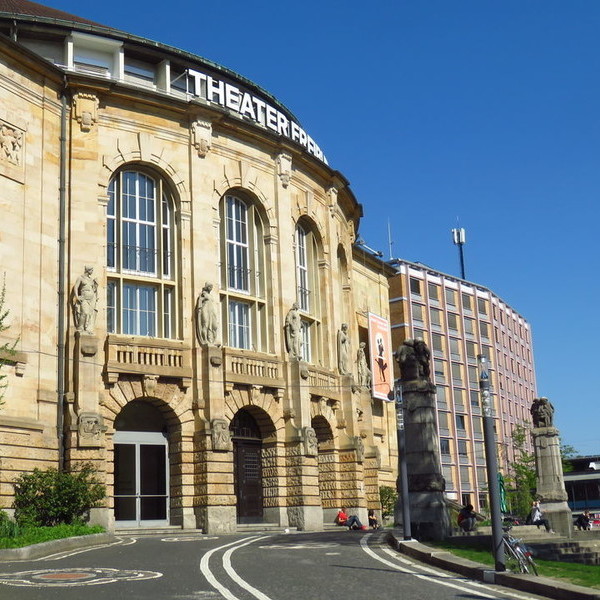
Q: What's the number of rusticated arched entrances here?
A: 3